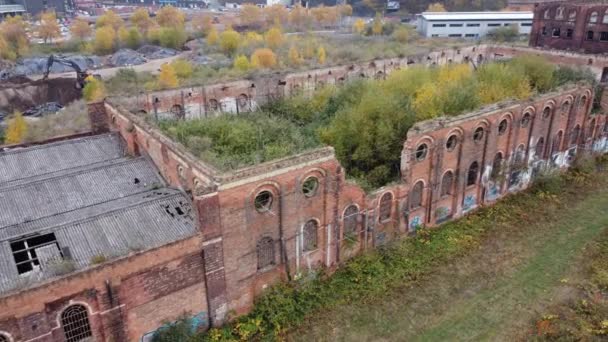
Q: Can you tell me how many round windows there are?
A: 10